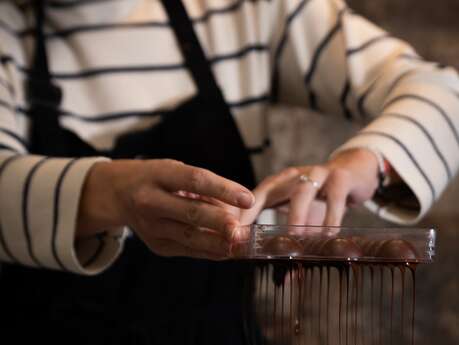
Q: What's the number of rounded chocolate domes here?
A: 3